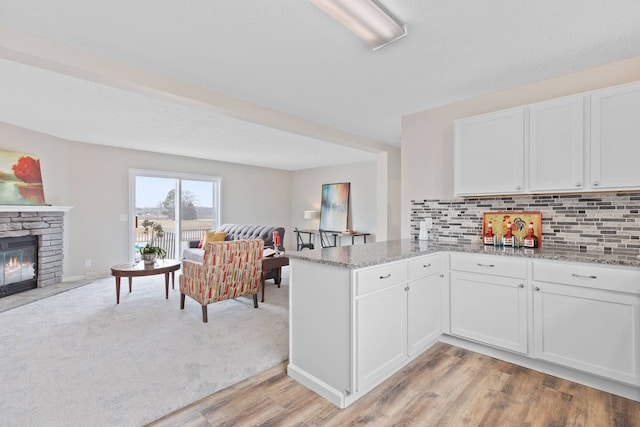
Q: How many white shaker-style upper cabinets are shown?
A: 3